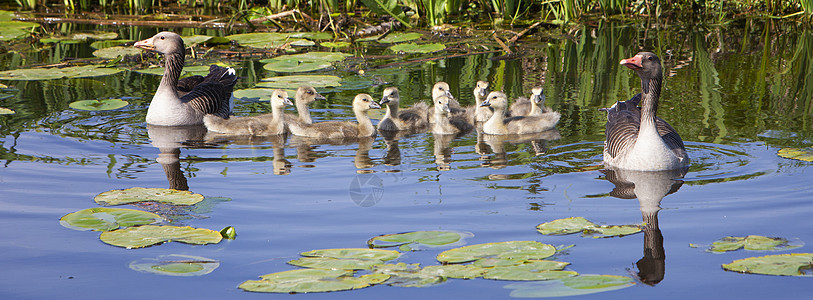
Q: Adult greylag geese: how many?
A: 2